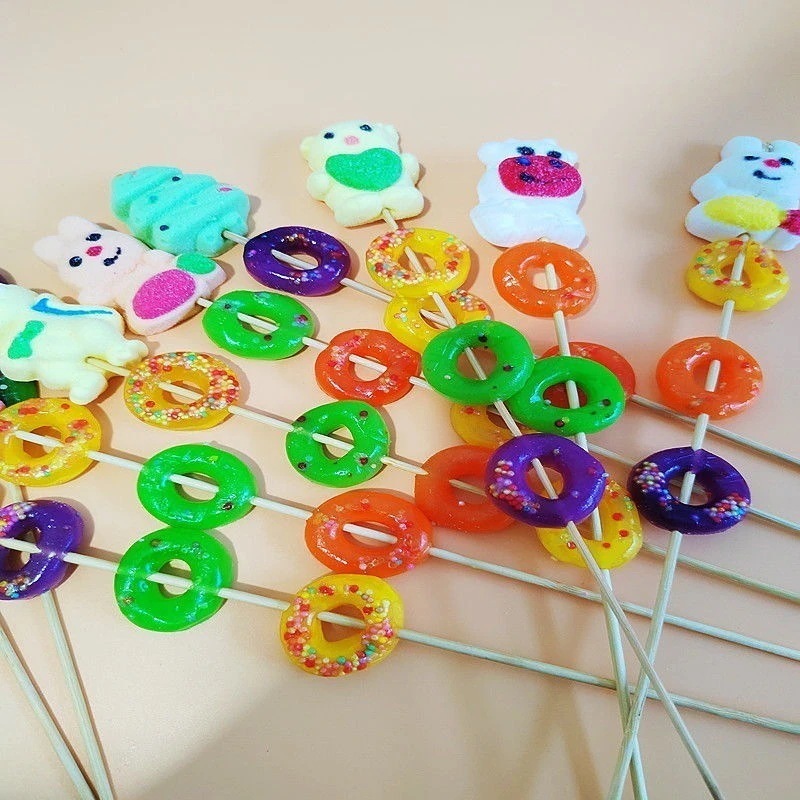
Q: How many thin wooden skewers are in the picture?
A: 10